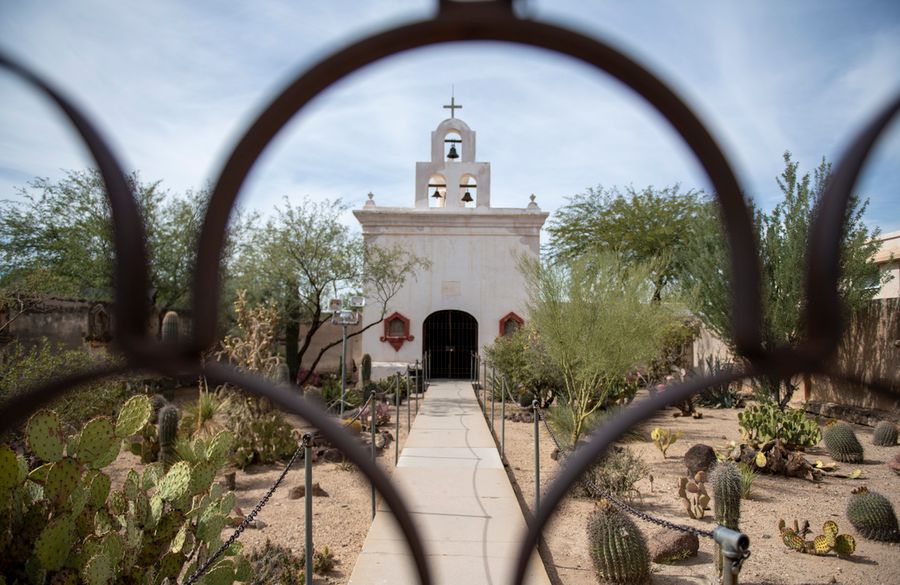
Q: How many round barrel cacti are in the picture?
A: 4